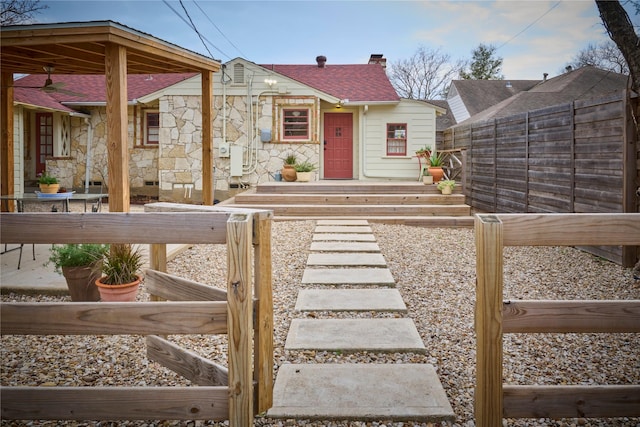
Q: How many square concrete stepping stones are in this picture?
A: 9